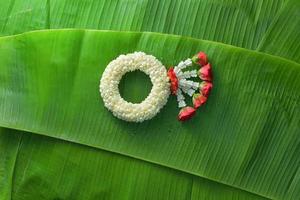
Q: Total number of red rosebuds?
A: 5